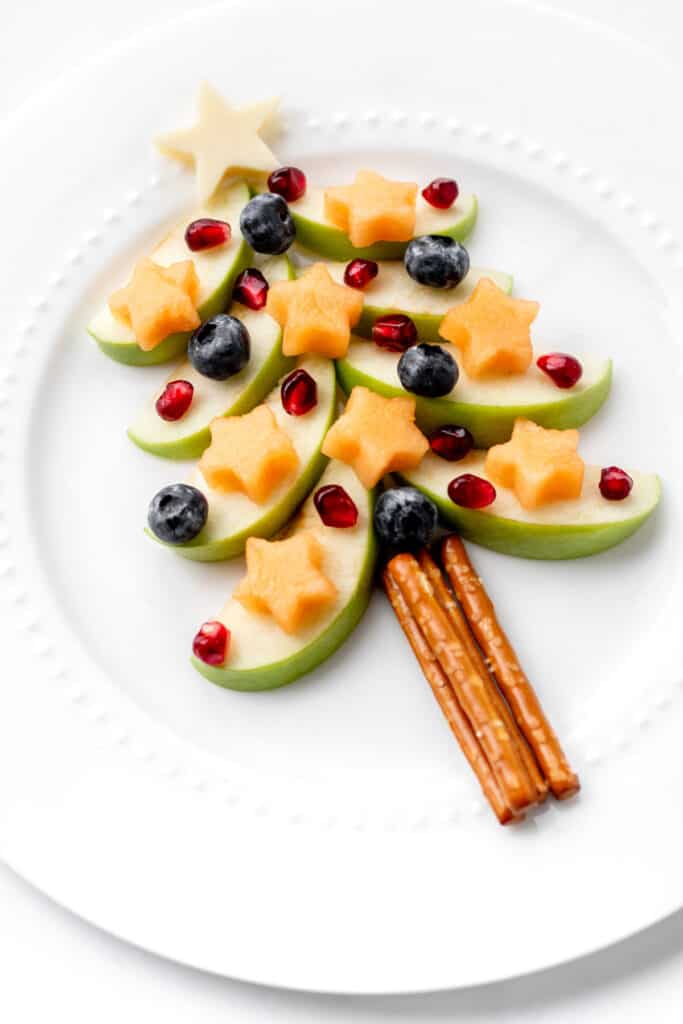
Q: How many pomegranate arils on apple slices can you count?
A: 14